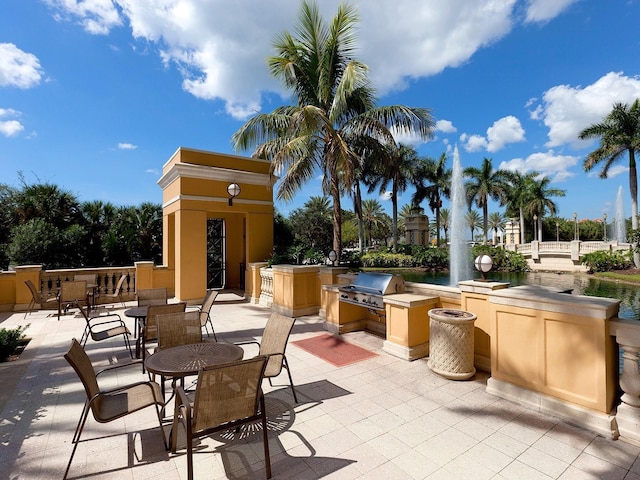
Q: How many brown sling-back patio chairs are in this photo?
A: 12